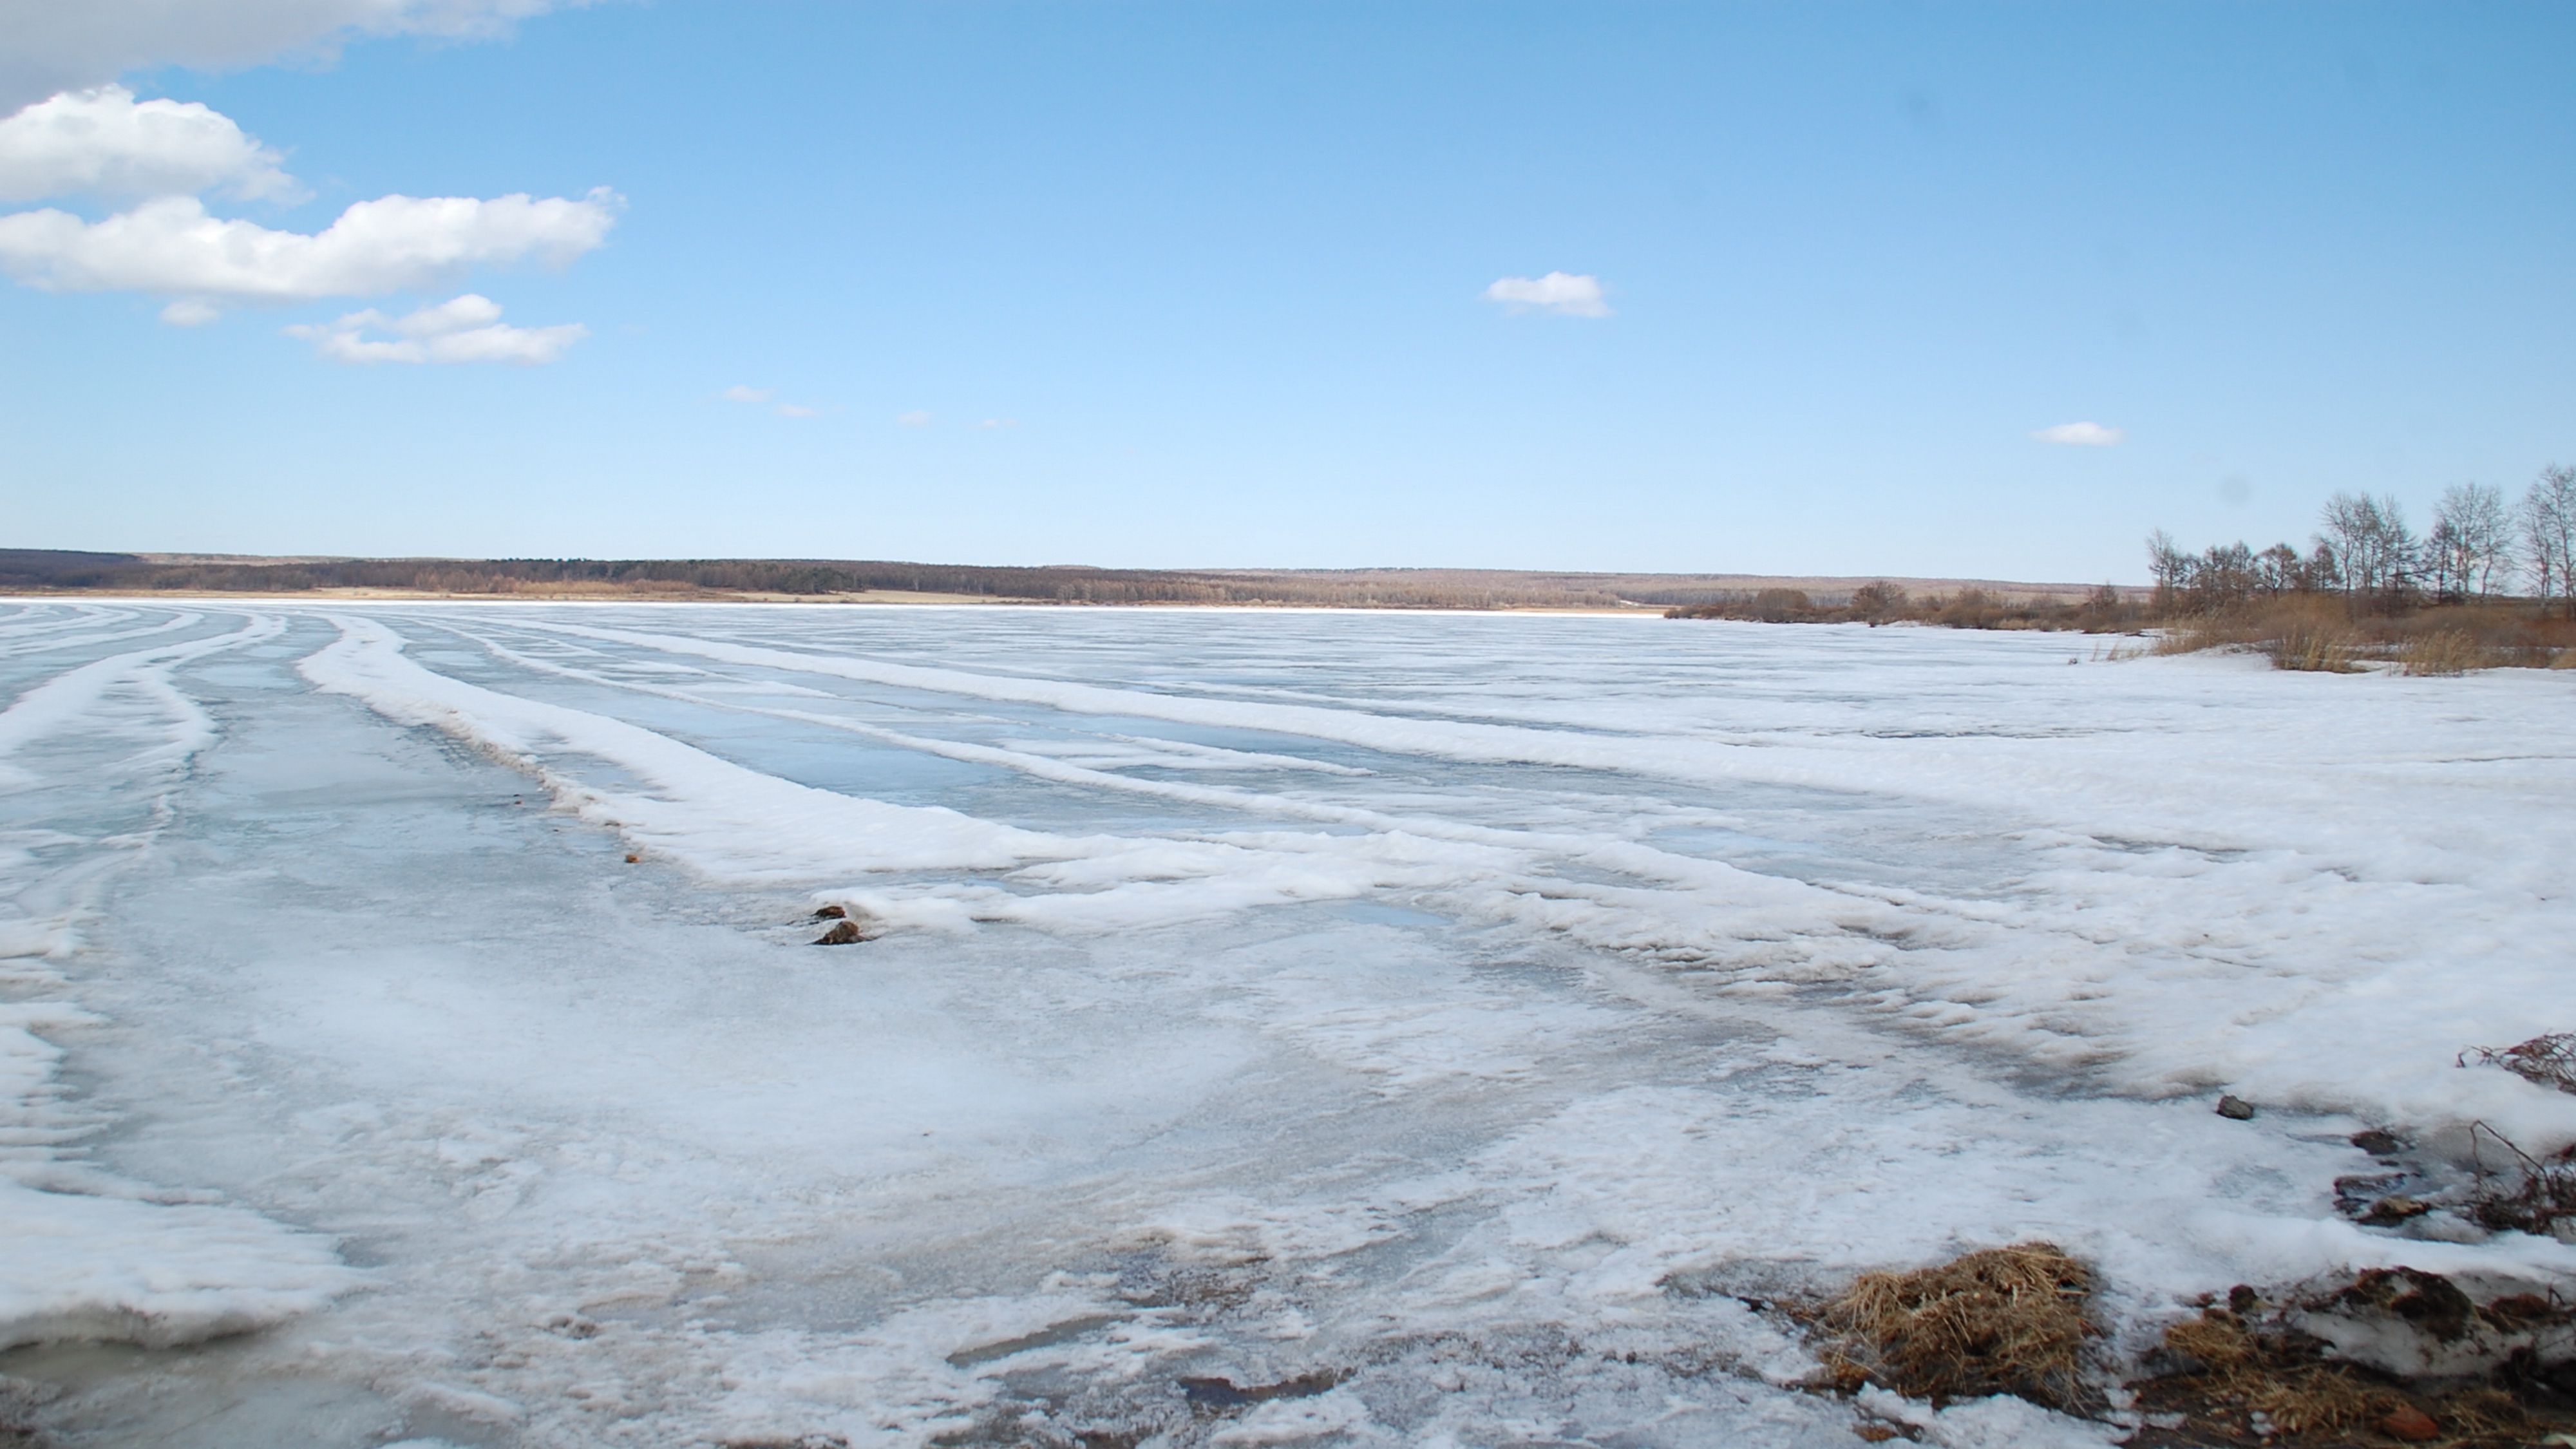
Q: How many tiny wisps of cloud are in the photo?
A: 4